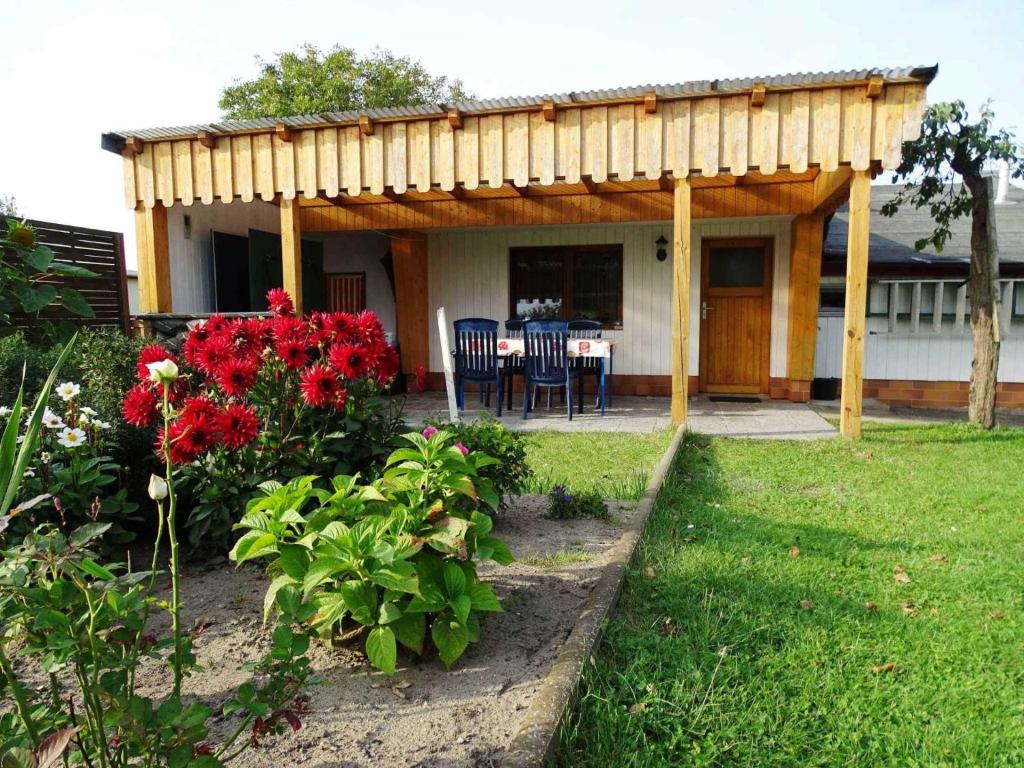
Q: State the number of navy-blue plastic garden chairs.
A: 4